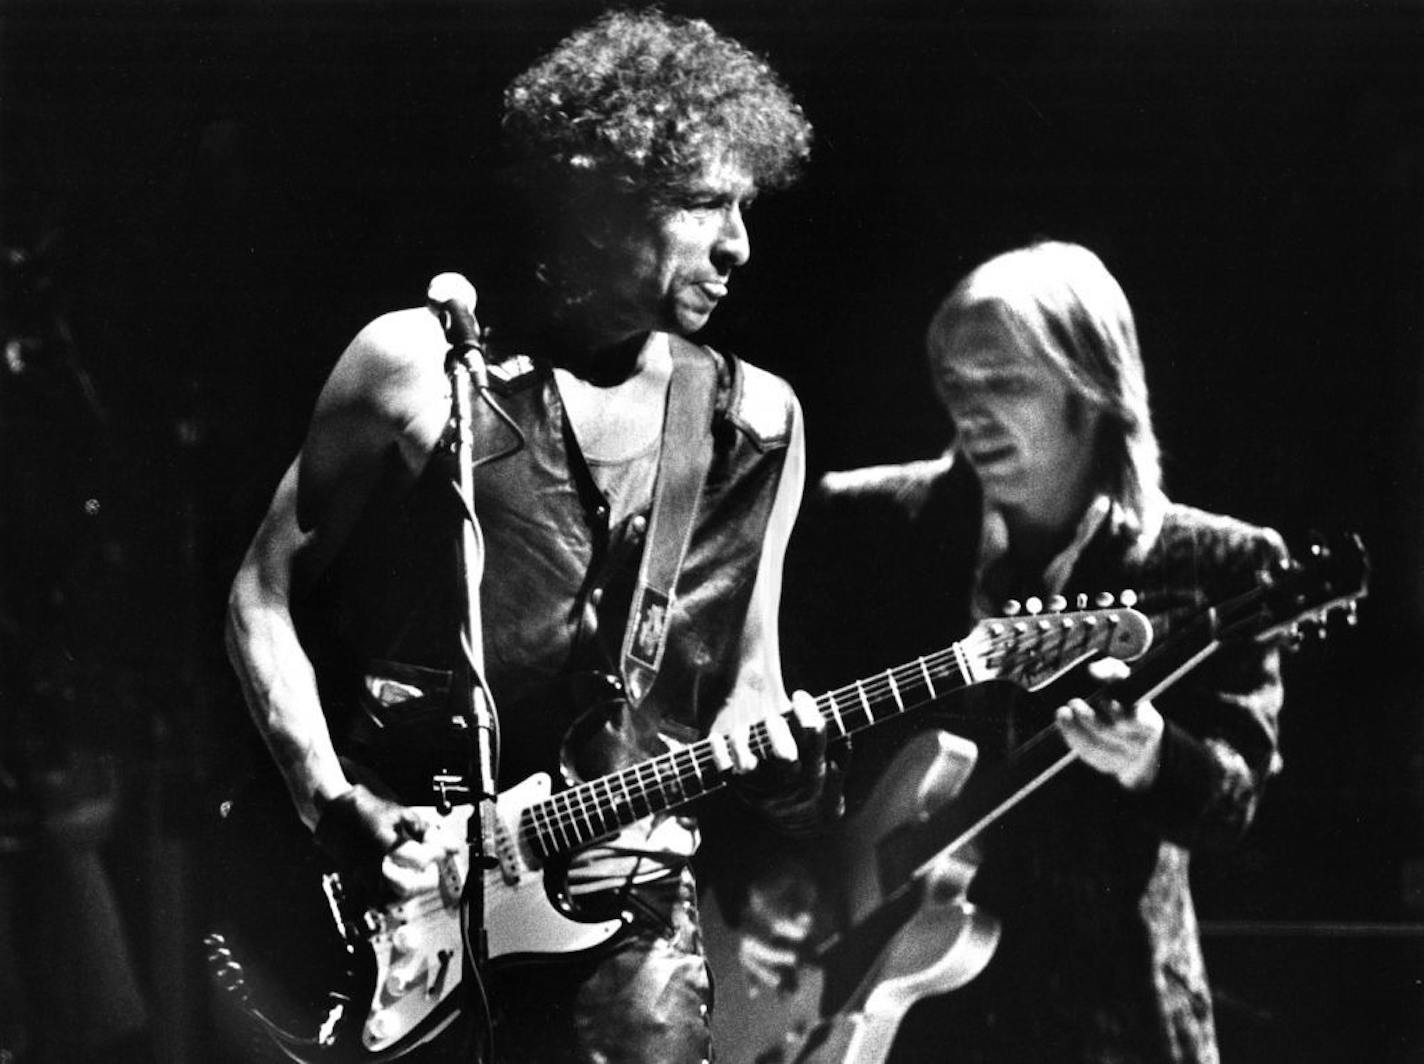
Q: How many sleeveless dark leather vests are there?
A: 1